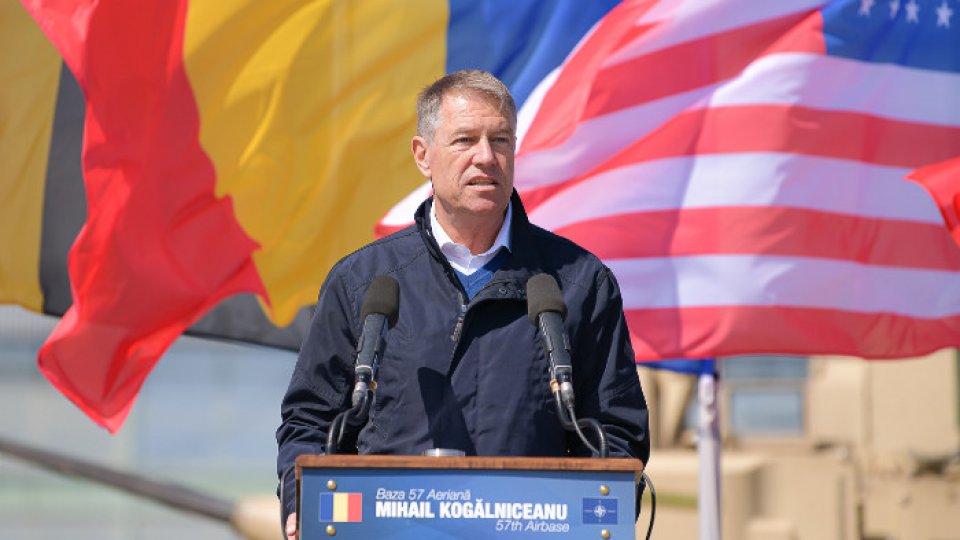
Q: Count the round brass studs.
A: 4